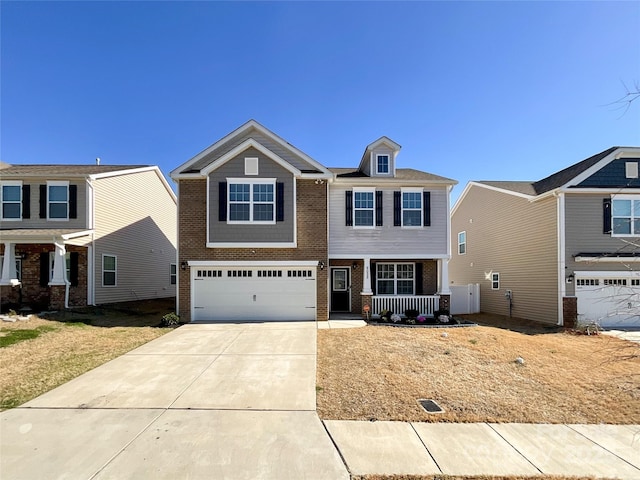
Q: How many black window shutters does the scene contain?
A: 14